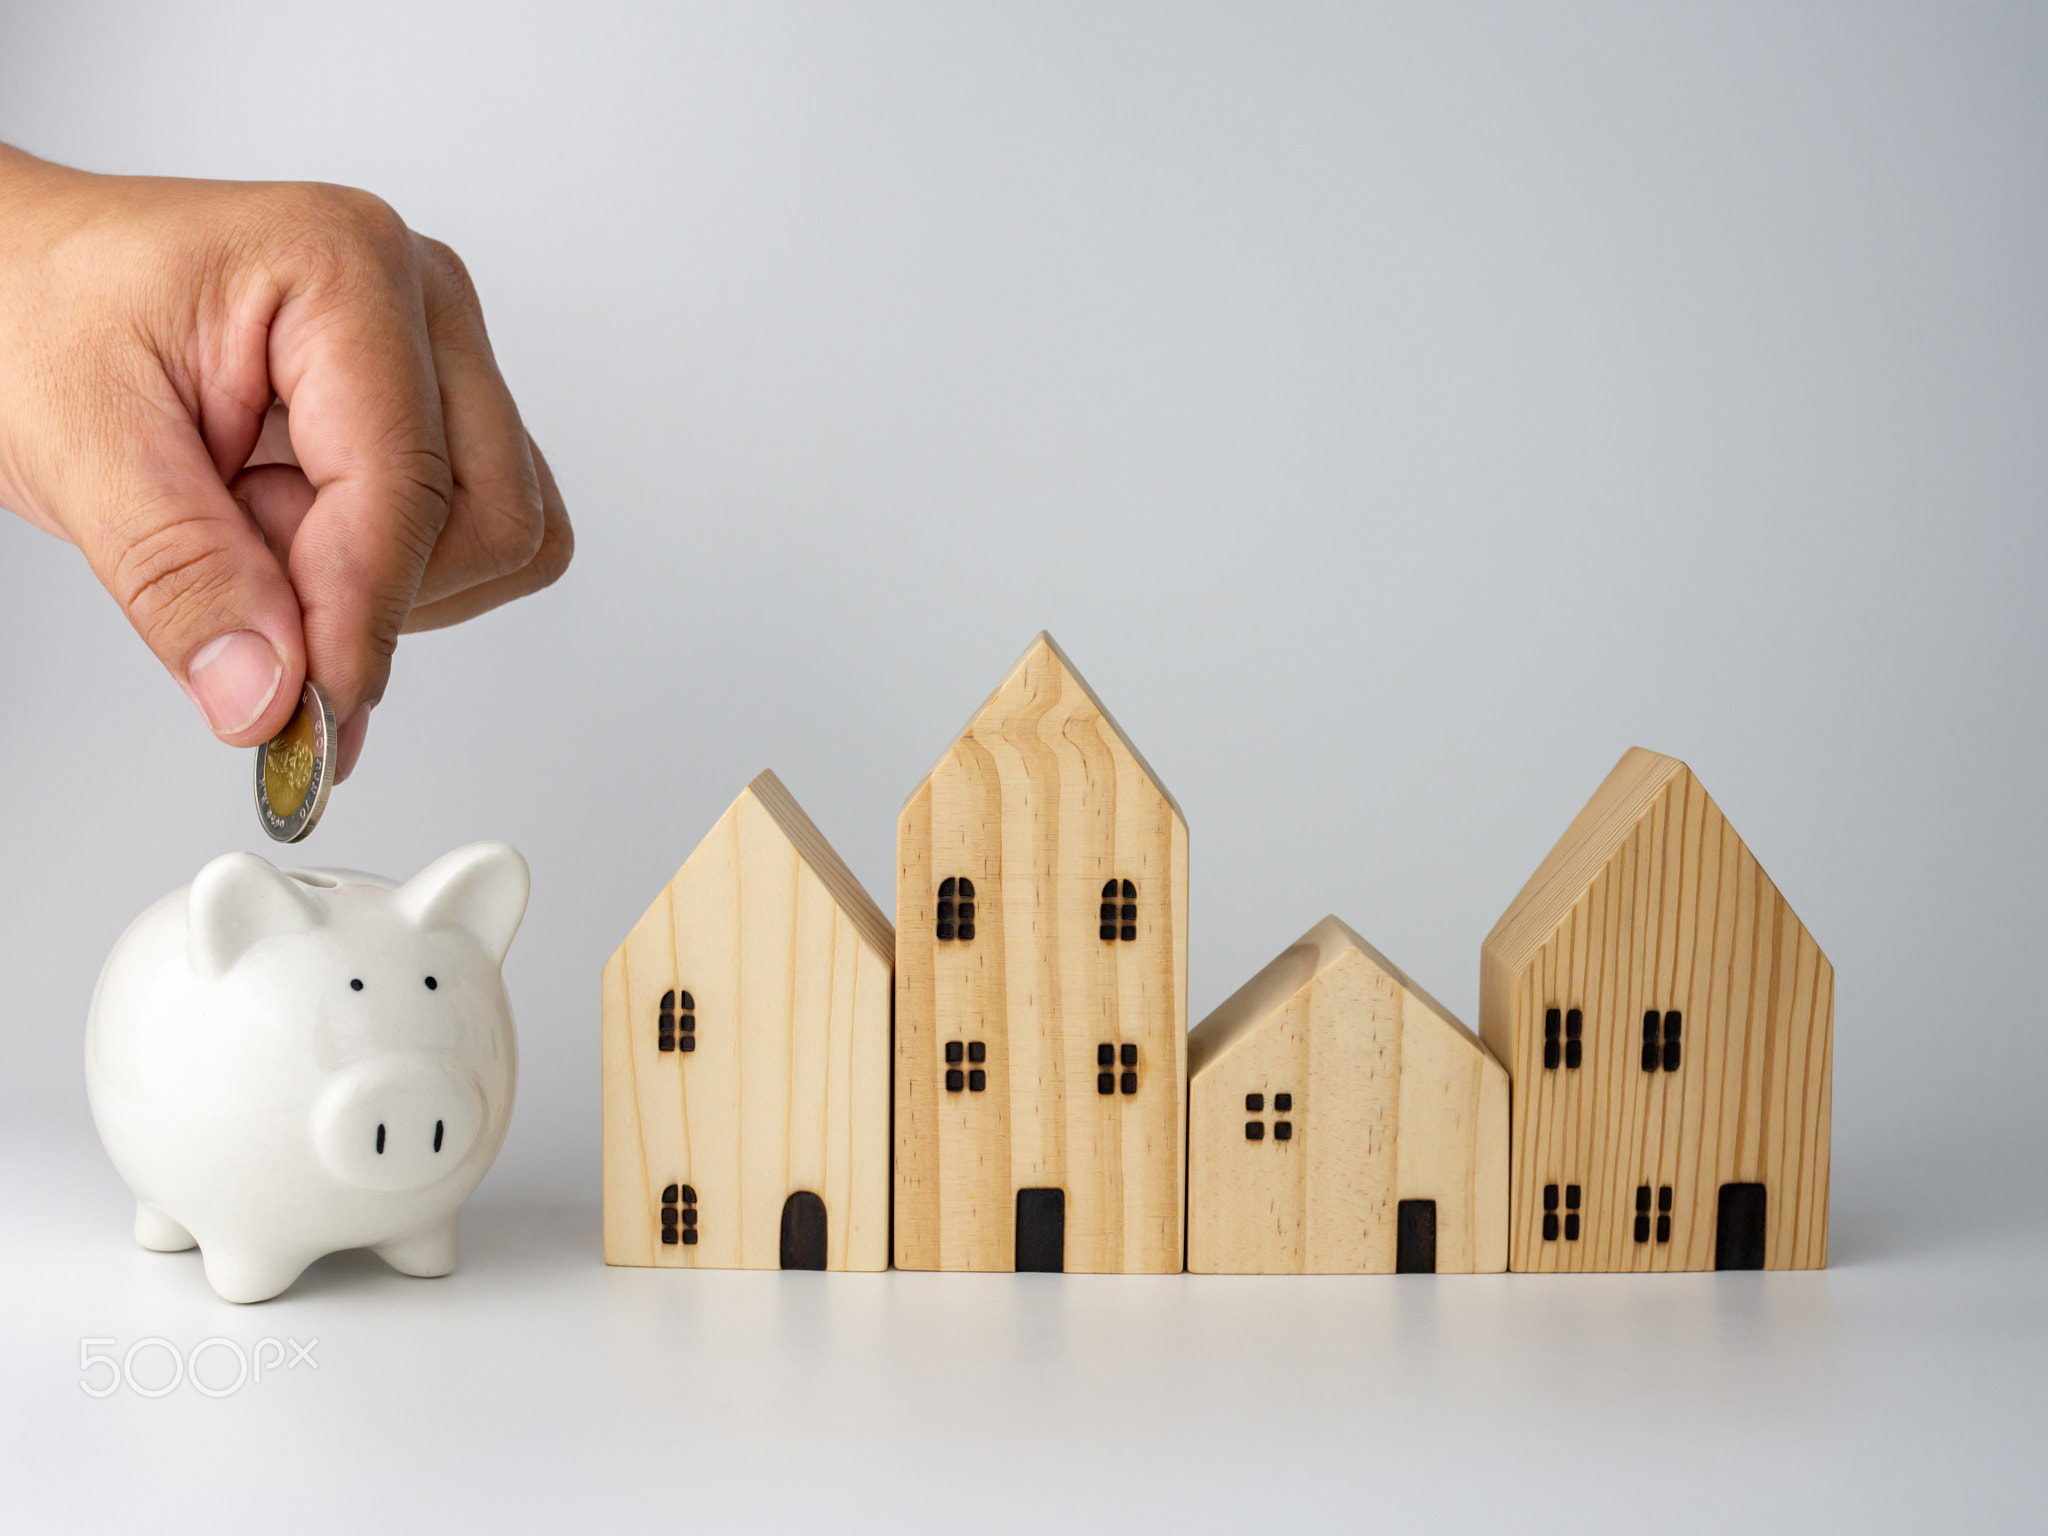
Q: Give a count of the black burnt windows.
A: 11